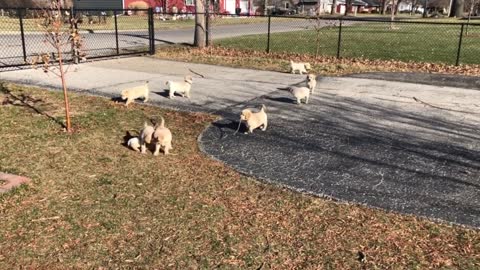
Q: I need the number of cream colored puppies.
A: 9